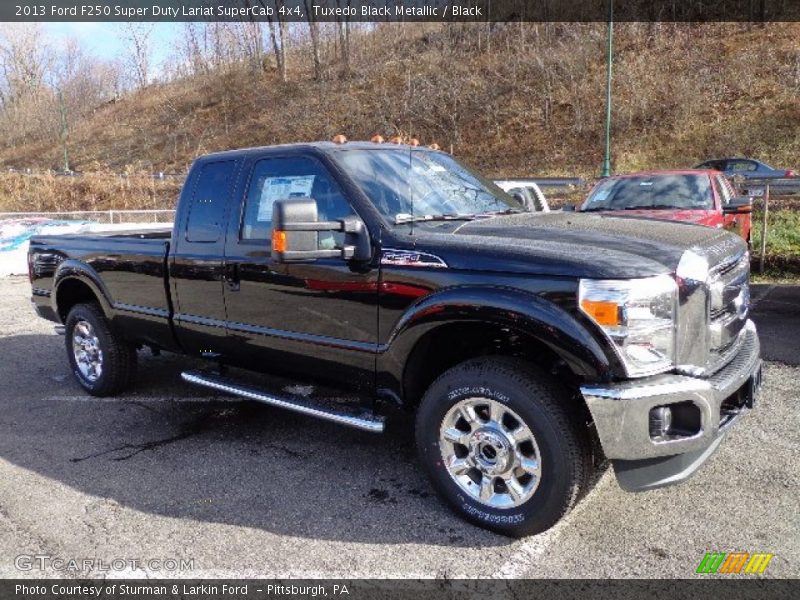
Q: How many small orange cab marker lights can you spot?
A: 5